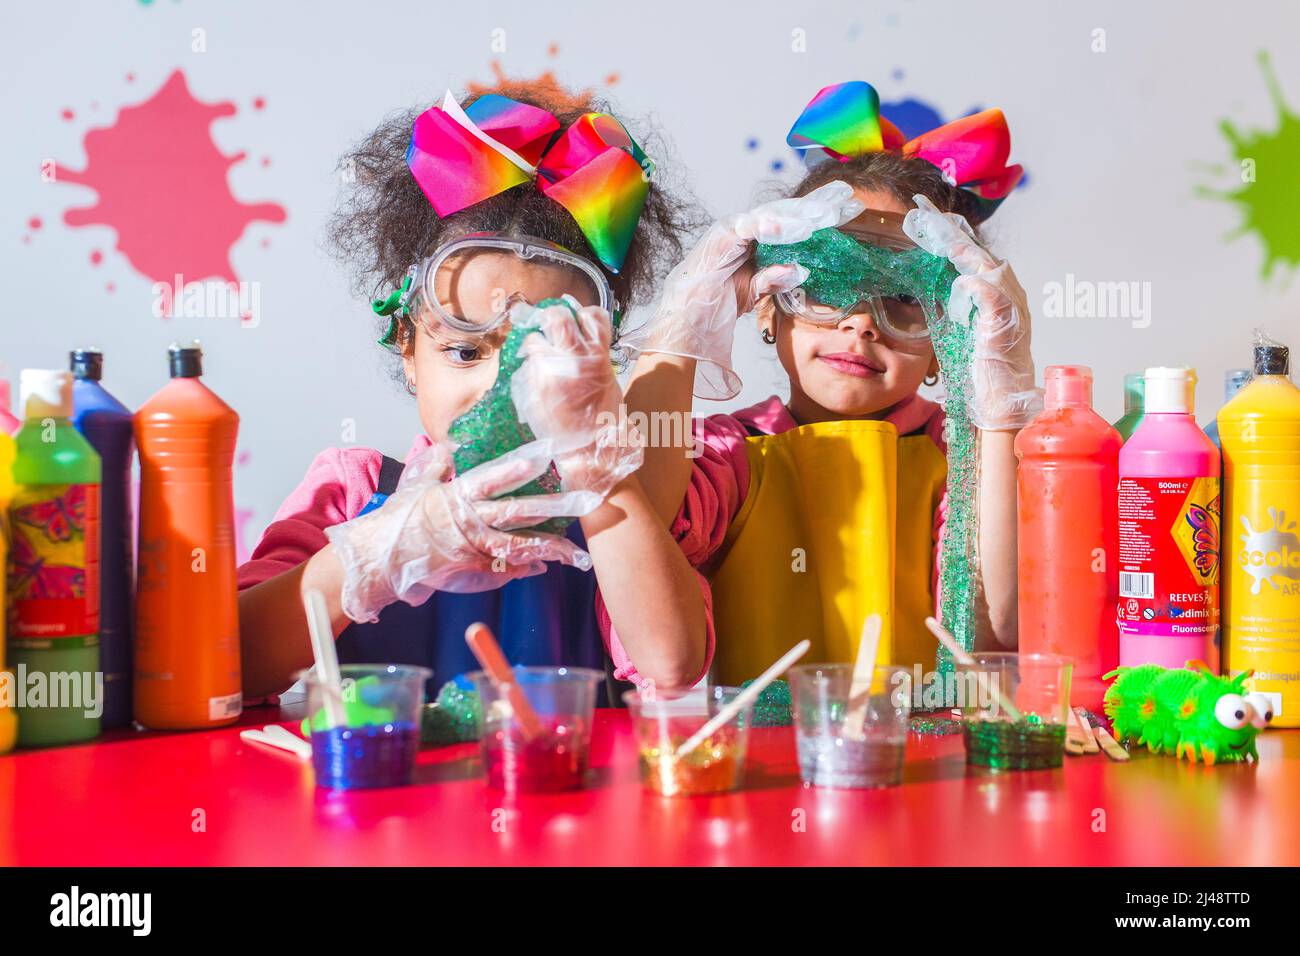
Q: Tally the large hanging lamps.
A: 0